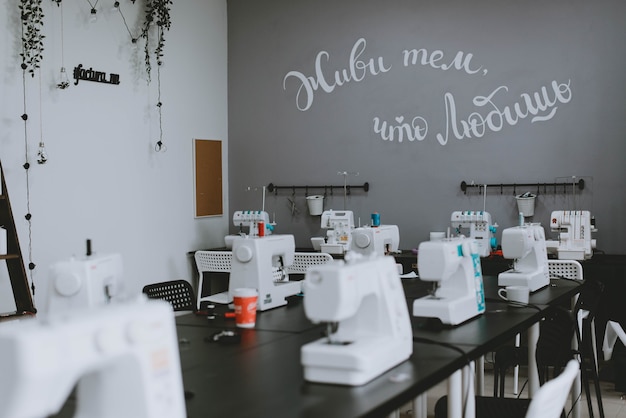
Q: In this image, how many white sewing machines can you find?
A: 11